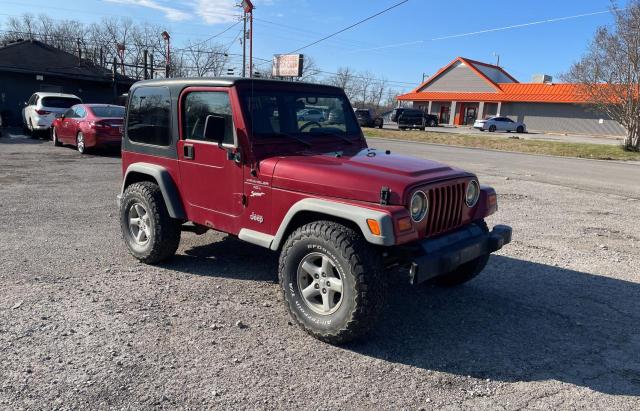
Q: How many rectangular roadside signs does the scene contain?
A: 1